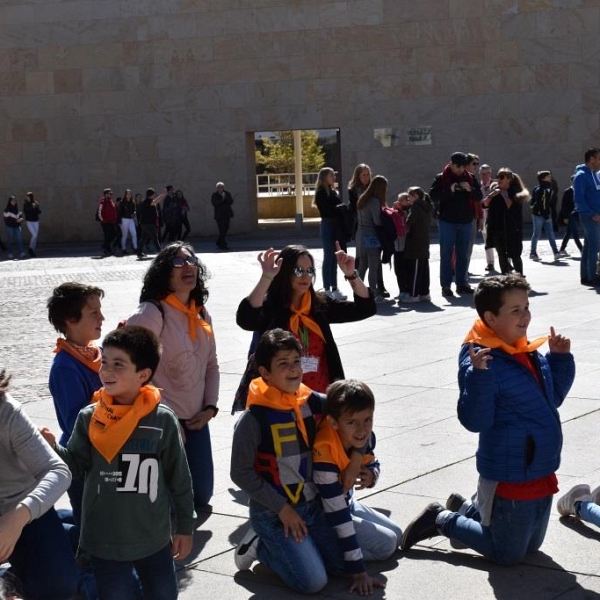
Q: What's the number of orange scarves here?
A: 7